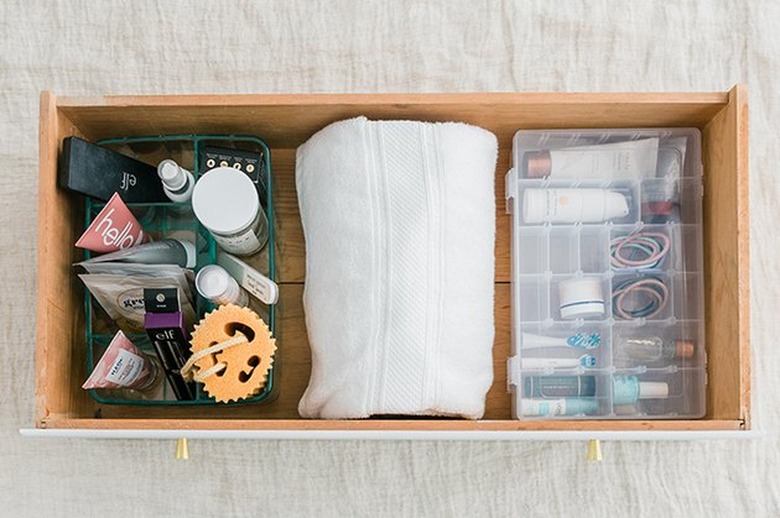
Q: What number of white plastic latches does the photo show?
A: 2